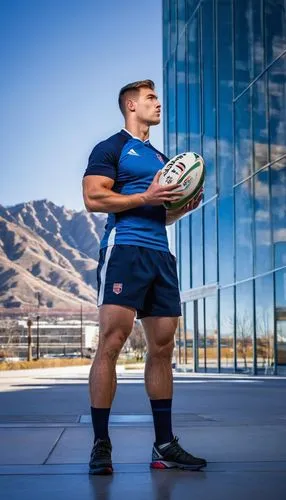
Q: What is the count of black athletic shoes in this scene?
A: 2